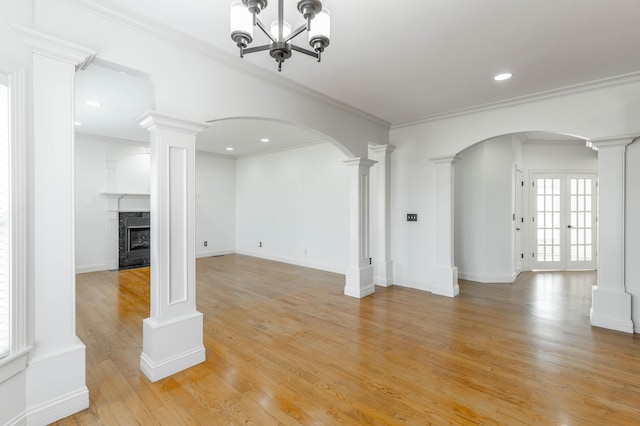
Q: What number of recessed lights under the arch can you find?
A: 2